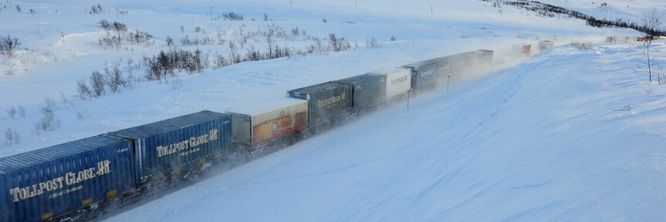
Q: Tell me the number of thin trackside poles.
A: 2